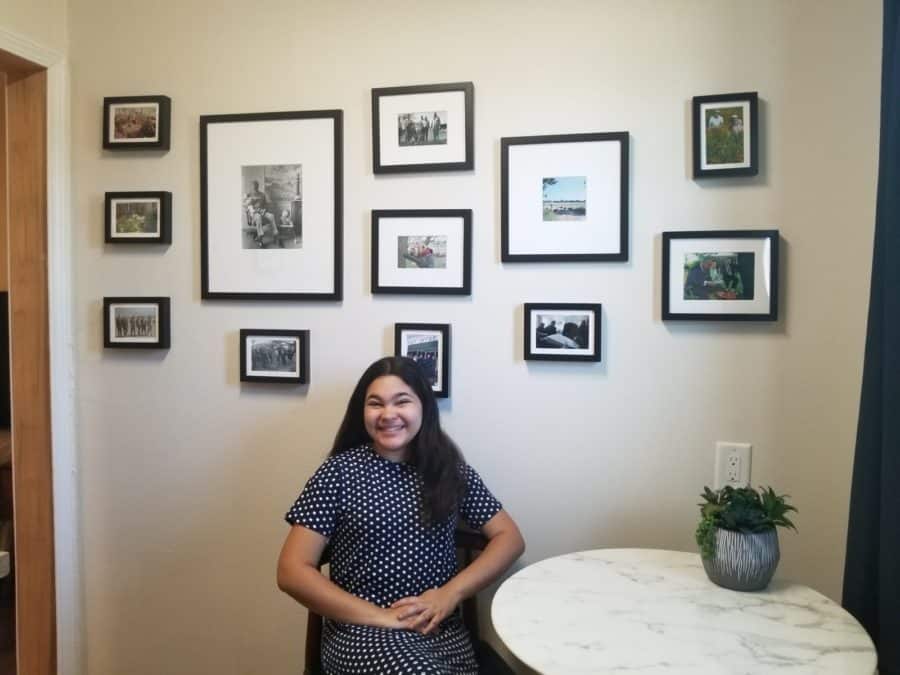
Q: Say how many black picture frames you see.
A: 12